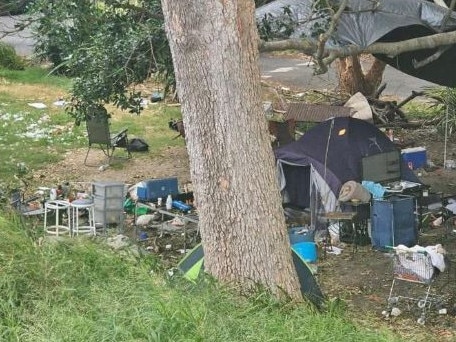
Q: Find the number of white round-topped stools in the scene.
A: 2